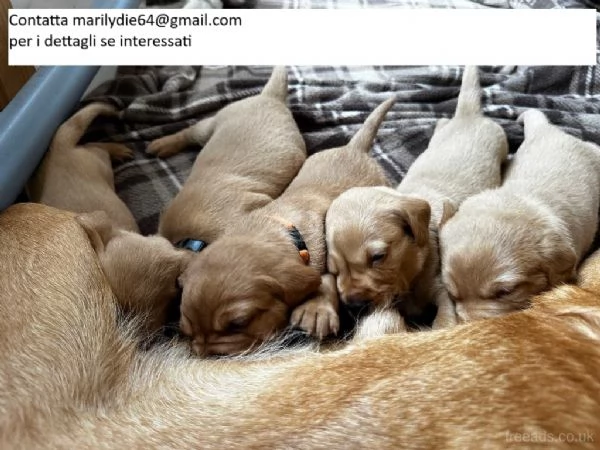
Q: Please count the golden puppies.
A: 5